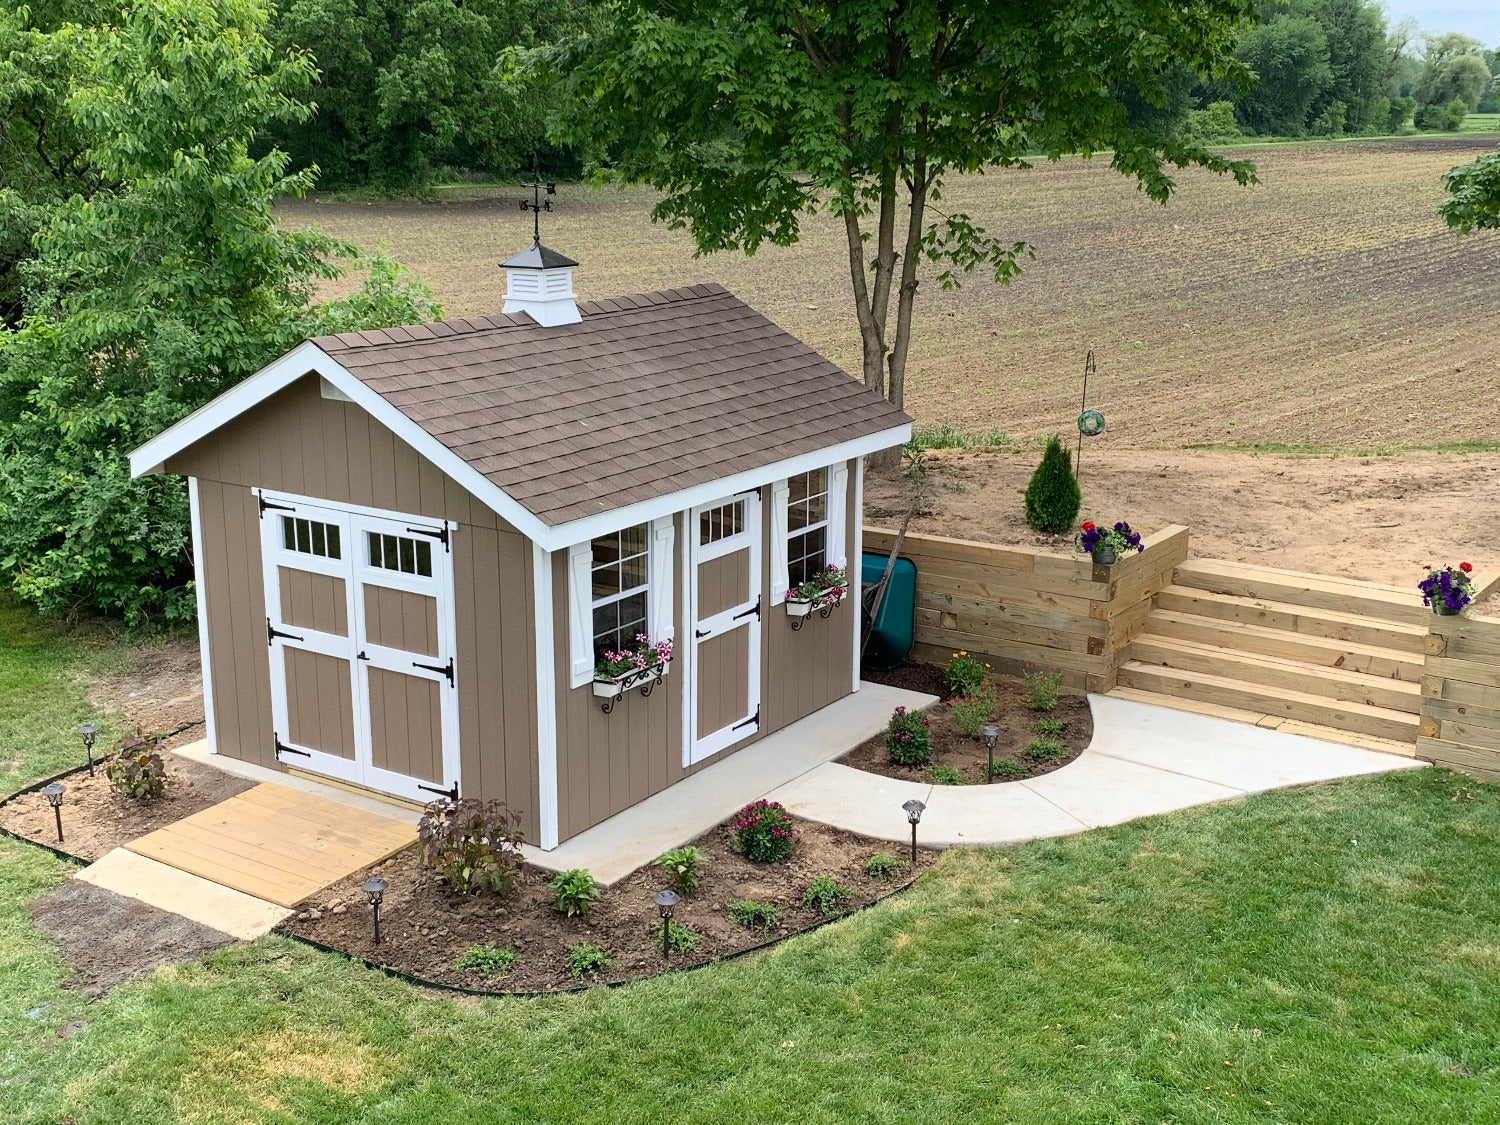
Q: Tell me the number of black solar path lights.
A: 6